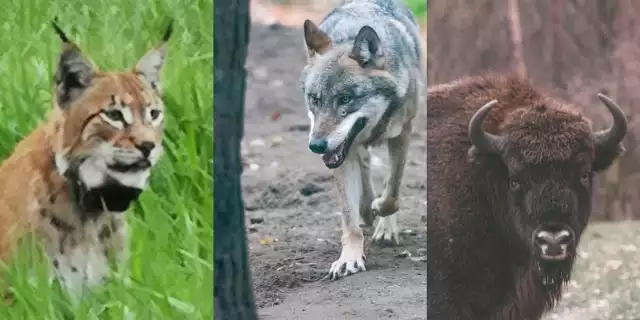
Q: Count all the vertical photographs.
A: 3